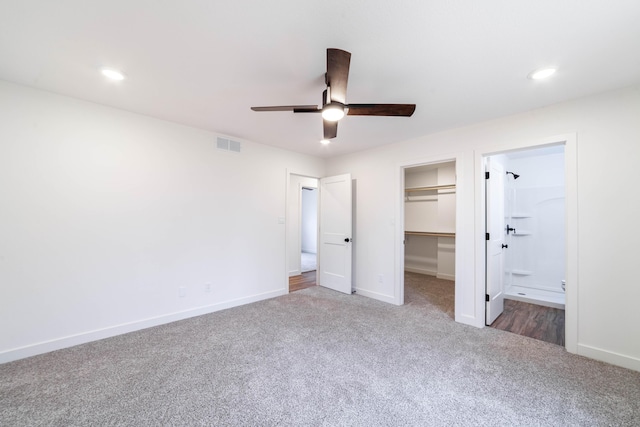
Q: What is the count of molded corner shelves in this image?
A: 3